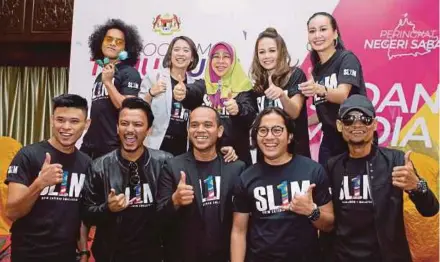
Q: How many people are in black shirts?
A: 10